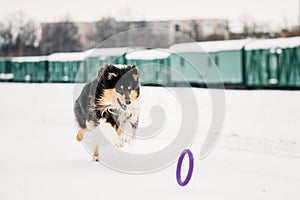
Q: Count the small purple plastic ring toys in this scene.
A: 1